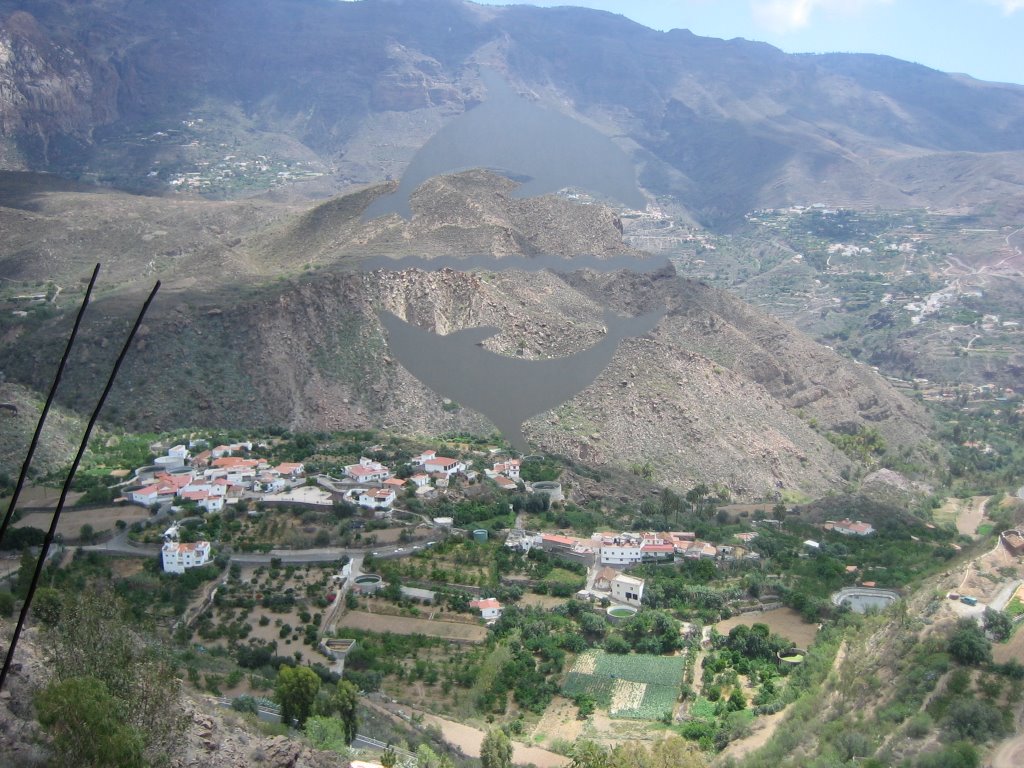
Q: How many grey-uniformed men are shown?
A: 0